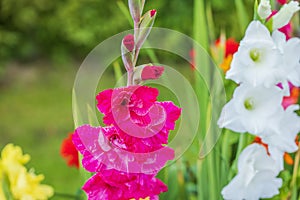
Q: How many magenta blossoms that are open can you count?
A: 3